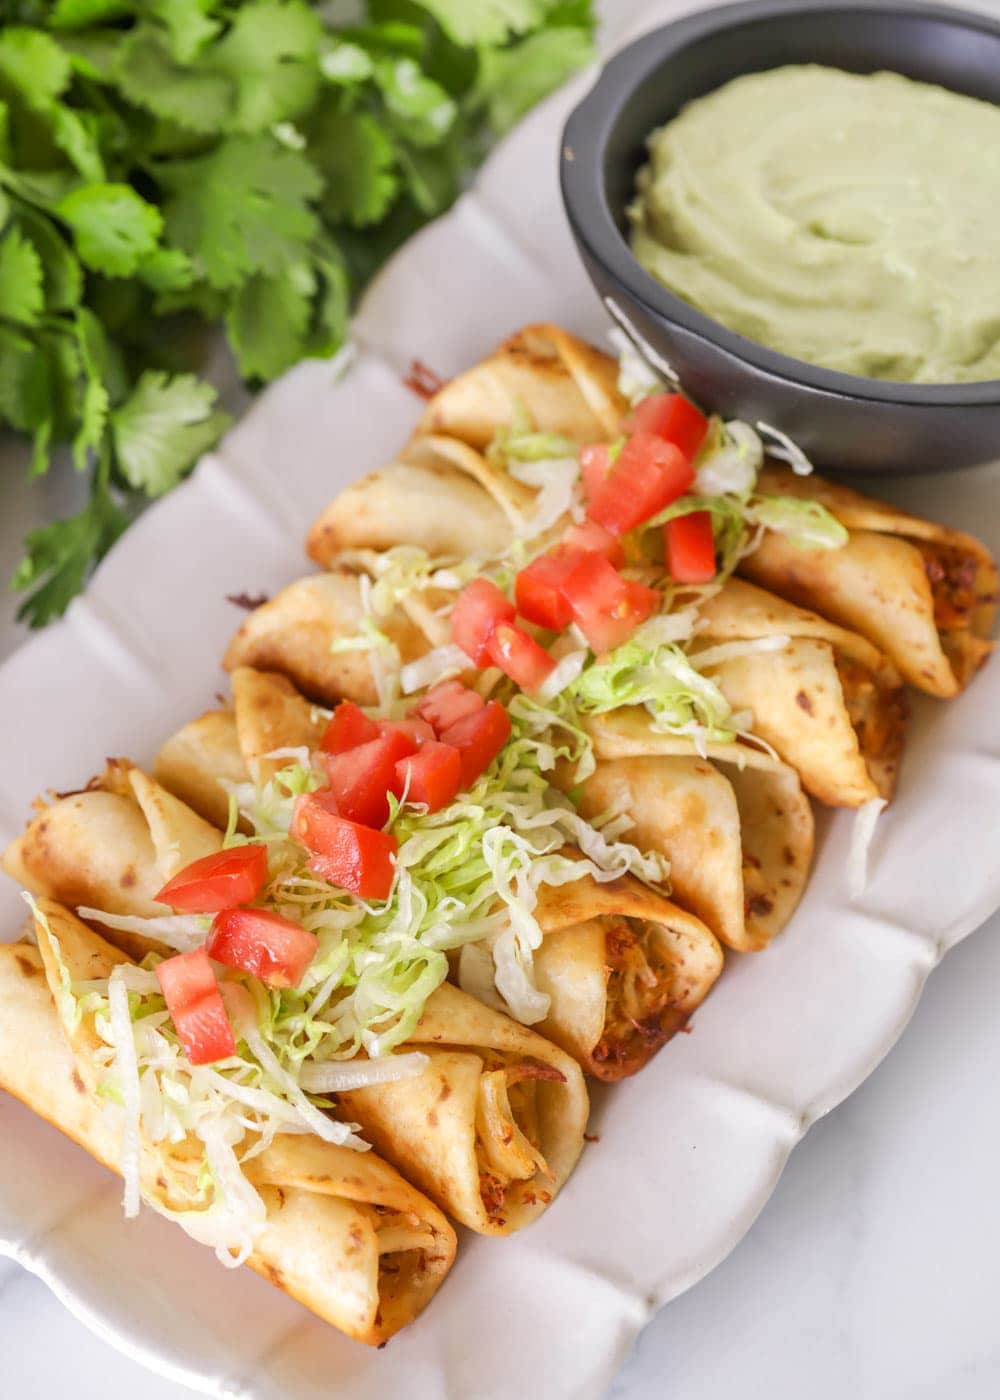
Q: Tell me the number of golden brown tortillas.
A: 6